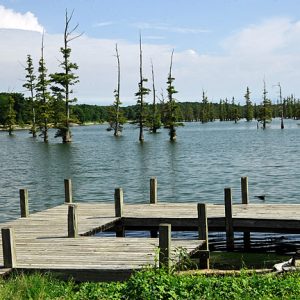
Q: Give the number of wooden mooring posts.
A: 10